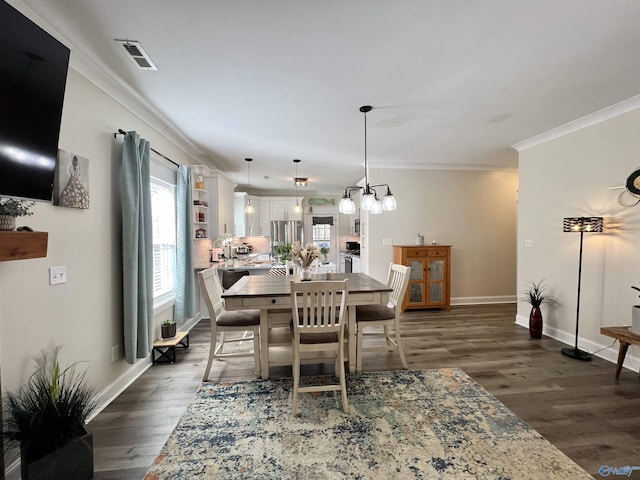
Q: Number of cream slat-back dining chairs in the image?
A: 4